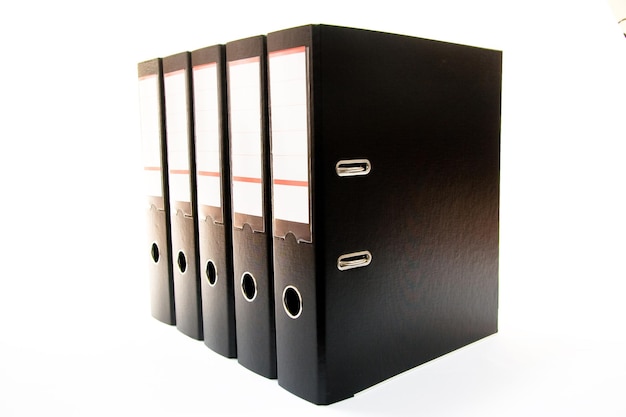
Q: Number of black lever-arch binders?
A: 5